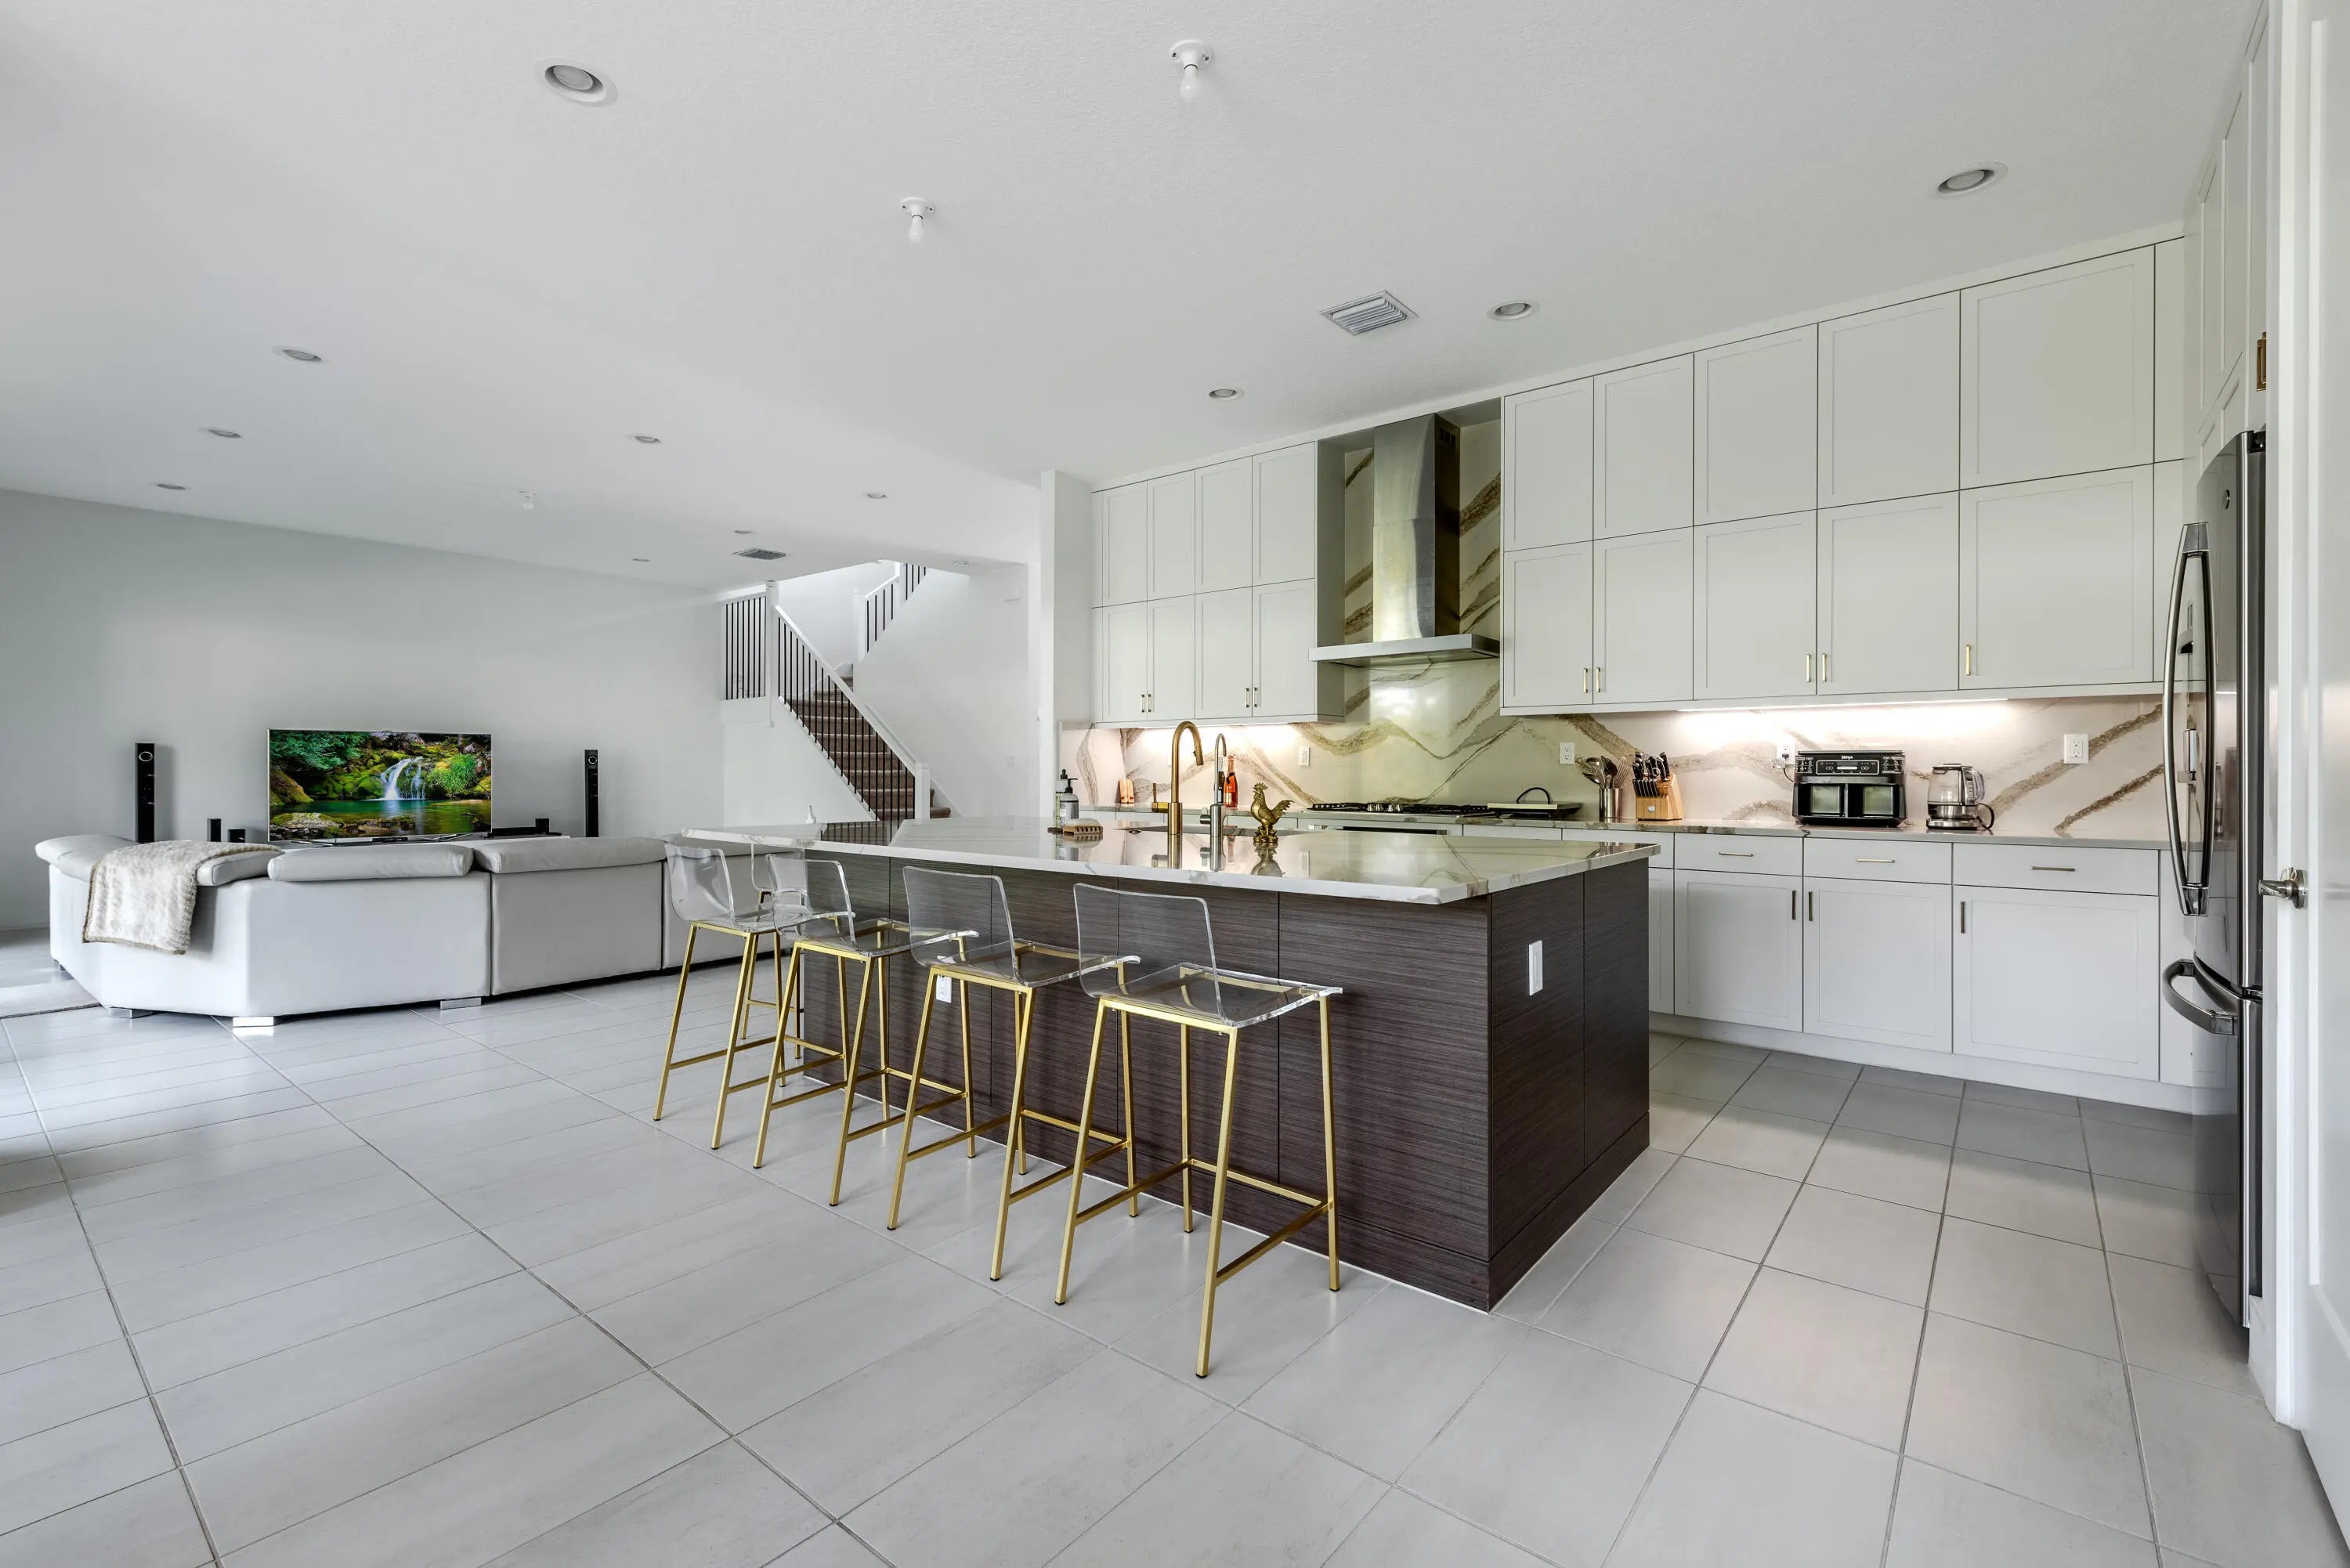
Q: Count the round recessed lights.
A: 11